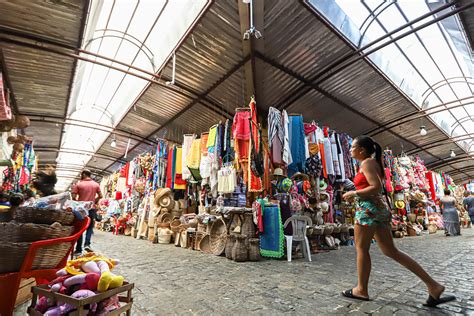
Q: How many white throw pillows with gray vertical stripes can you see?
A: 0